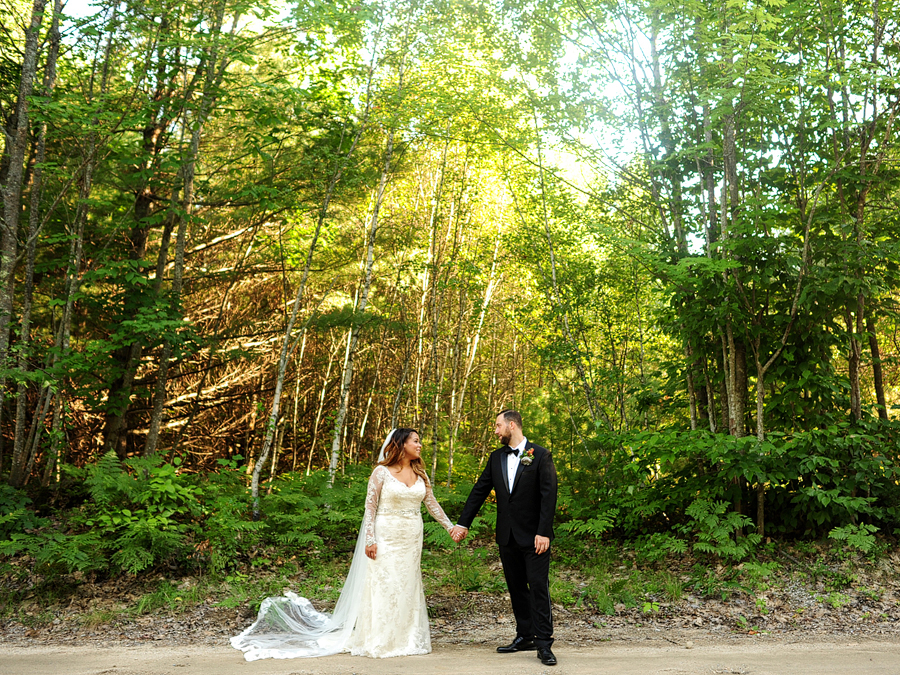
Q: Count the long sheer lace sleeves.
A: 2